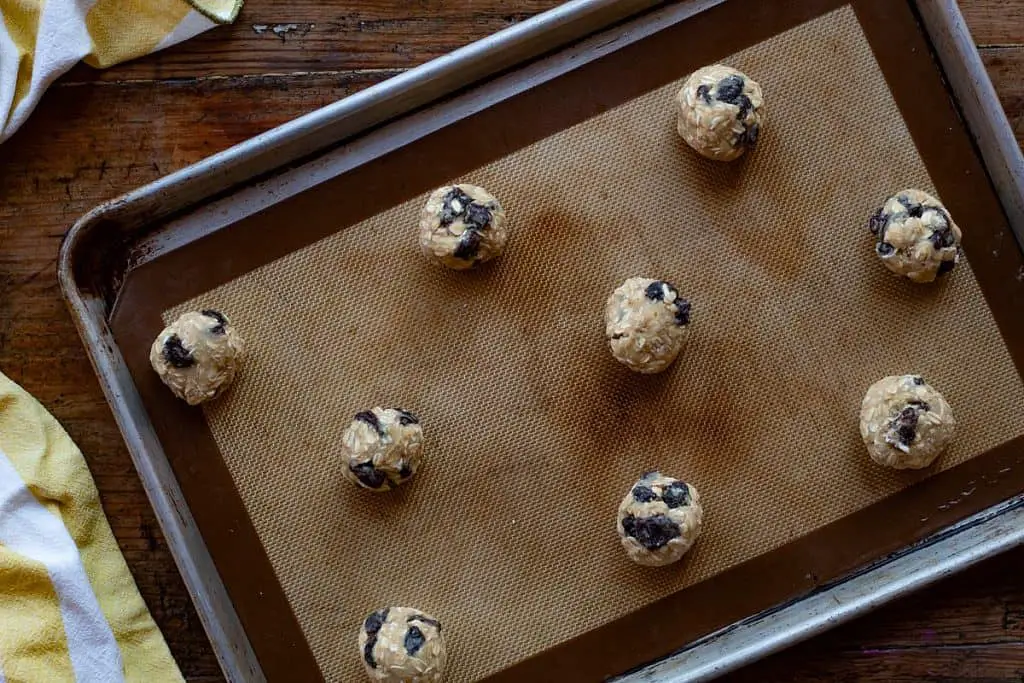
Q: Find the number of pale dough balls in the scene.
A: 9